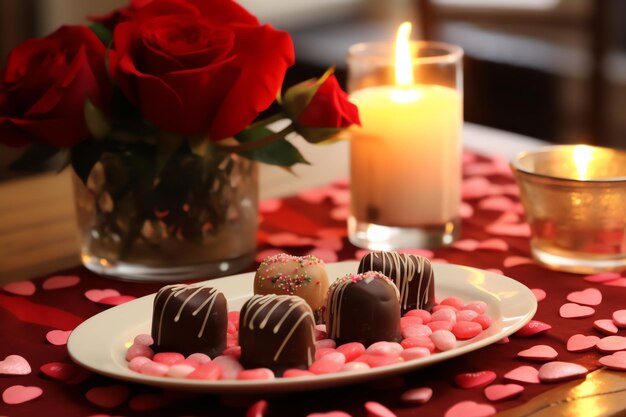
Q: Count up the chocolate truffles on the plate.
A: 5